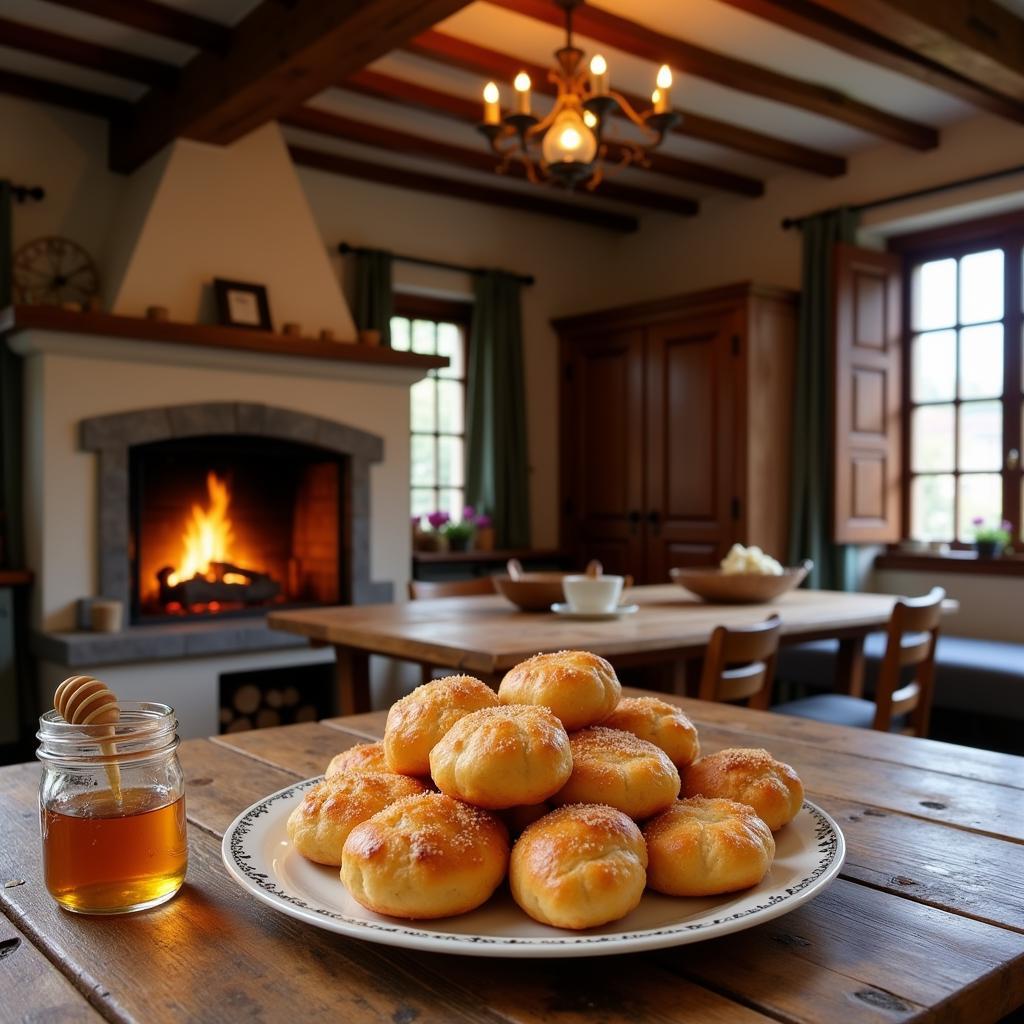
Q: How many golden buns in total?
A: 11